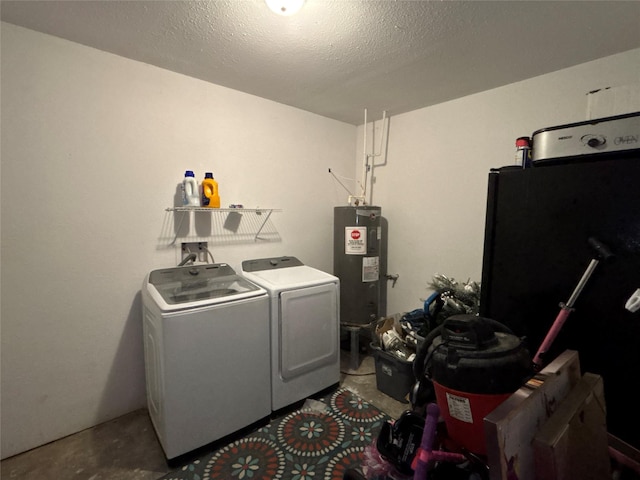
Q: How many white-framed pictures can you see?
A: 0